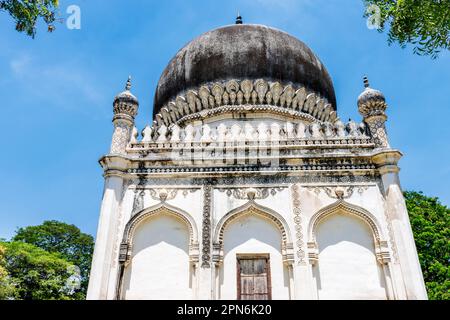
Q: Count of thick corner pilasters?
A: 2